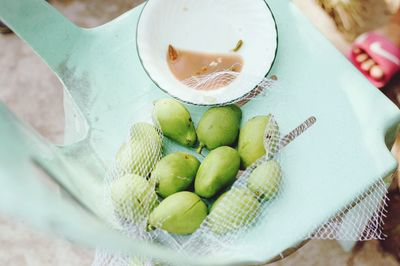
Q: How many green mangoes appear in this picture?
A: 10